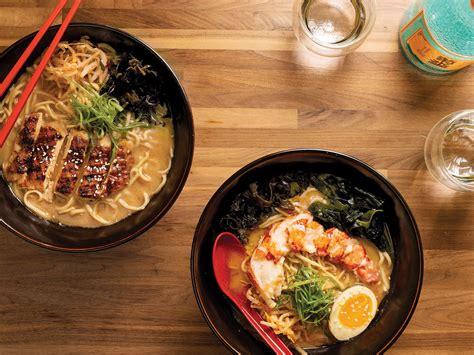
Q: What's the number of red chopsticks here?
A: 2